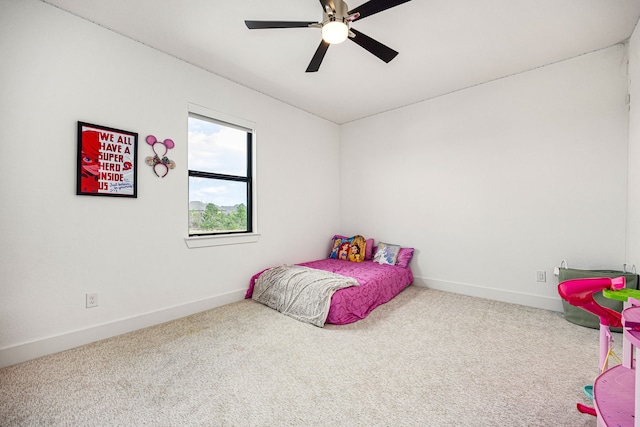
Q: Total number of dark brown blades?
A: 5